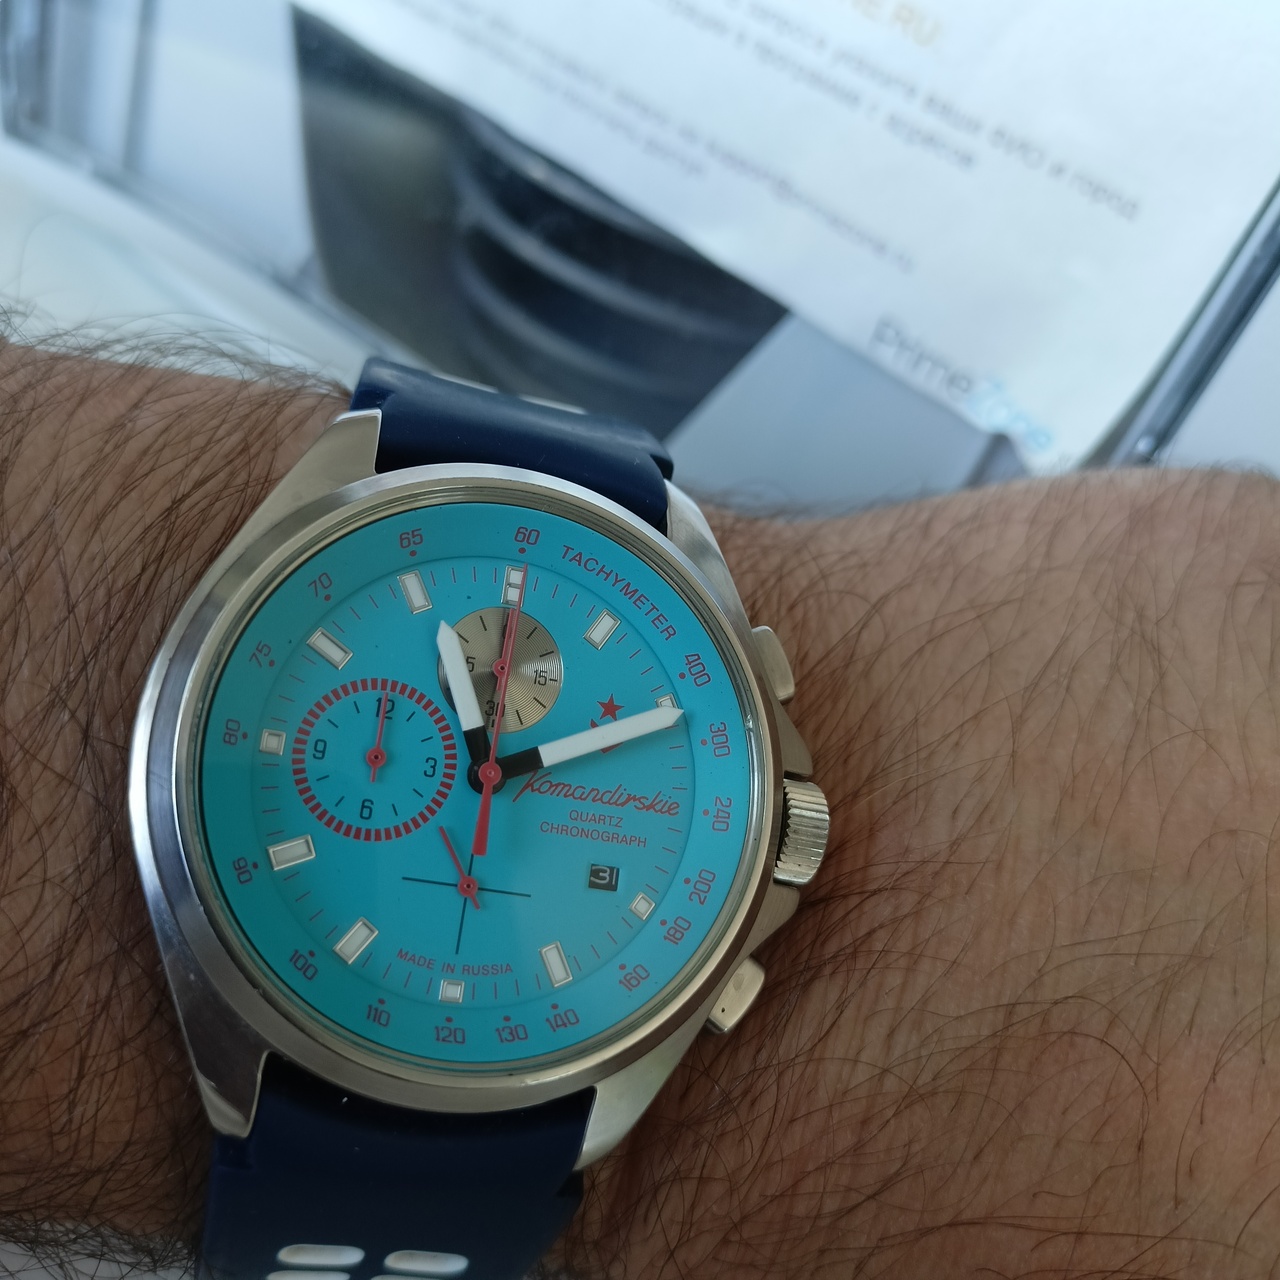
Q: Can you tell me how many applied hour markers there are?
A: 11